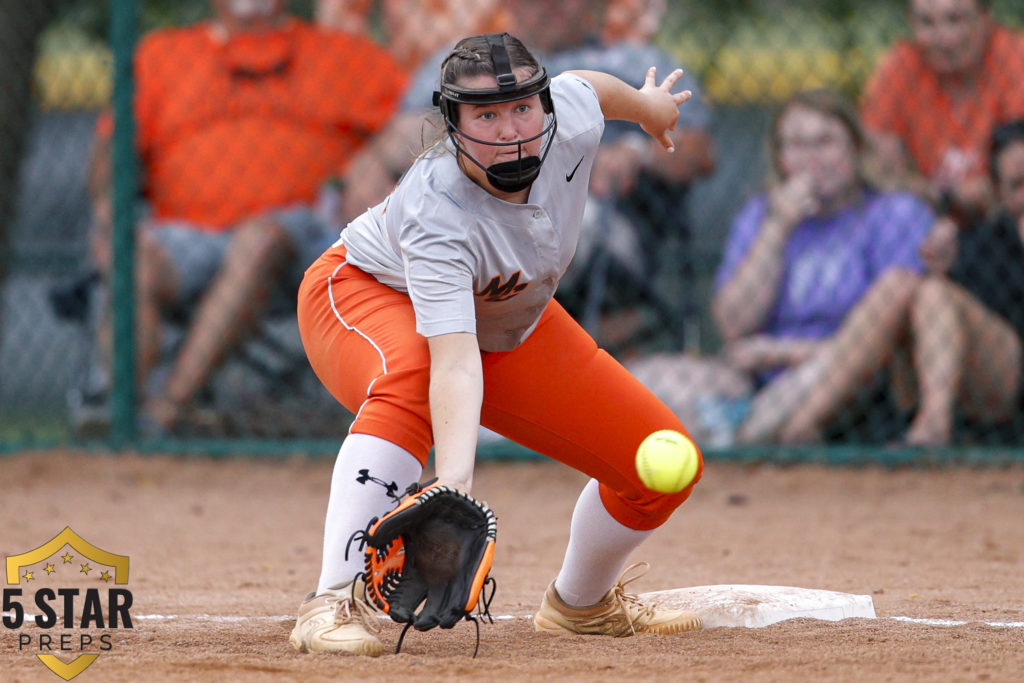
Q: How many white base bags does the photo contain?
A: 1